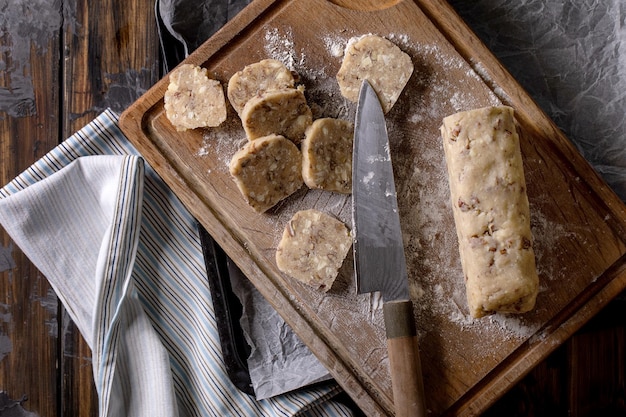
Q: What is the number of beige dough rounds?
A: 7